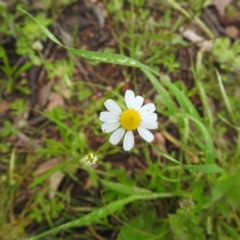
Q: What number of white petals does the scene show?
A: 11